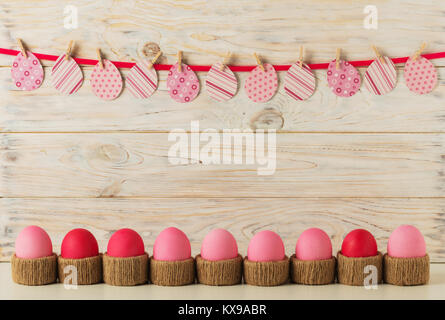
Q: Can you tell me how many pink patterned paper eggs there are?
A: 11